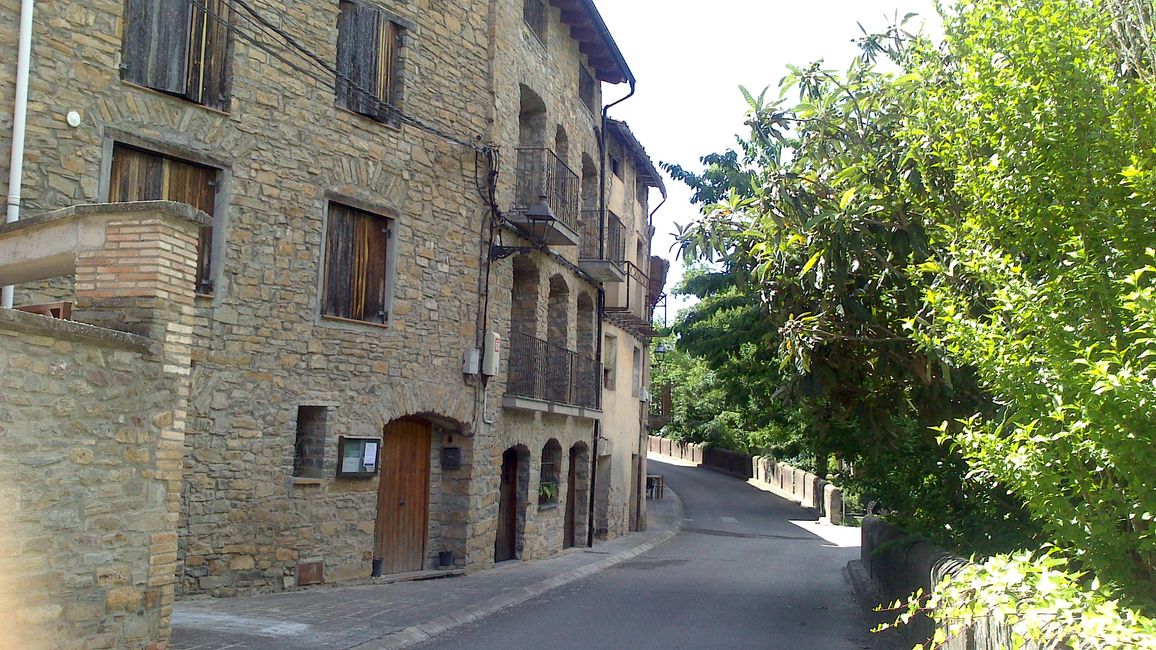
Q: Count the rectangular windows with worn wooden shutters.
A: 4